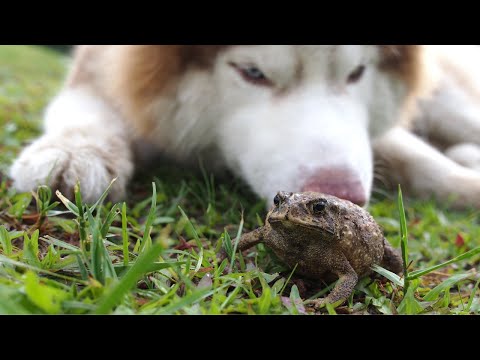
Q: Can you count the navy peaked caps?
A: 0